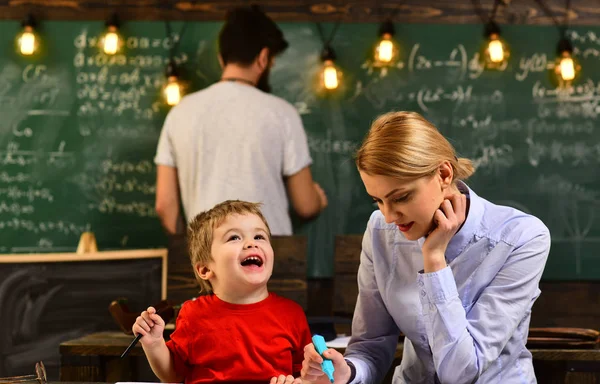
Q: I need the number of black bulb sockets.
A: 7